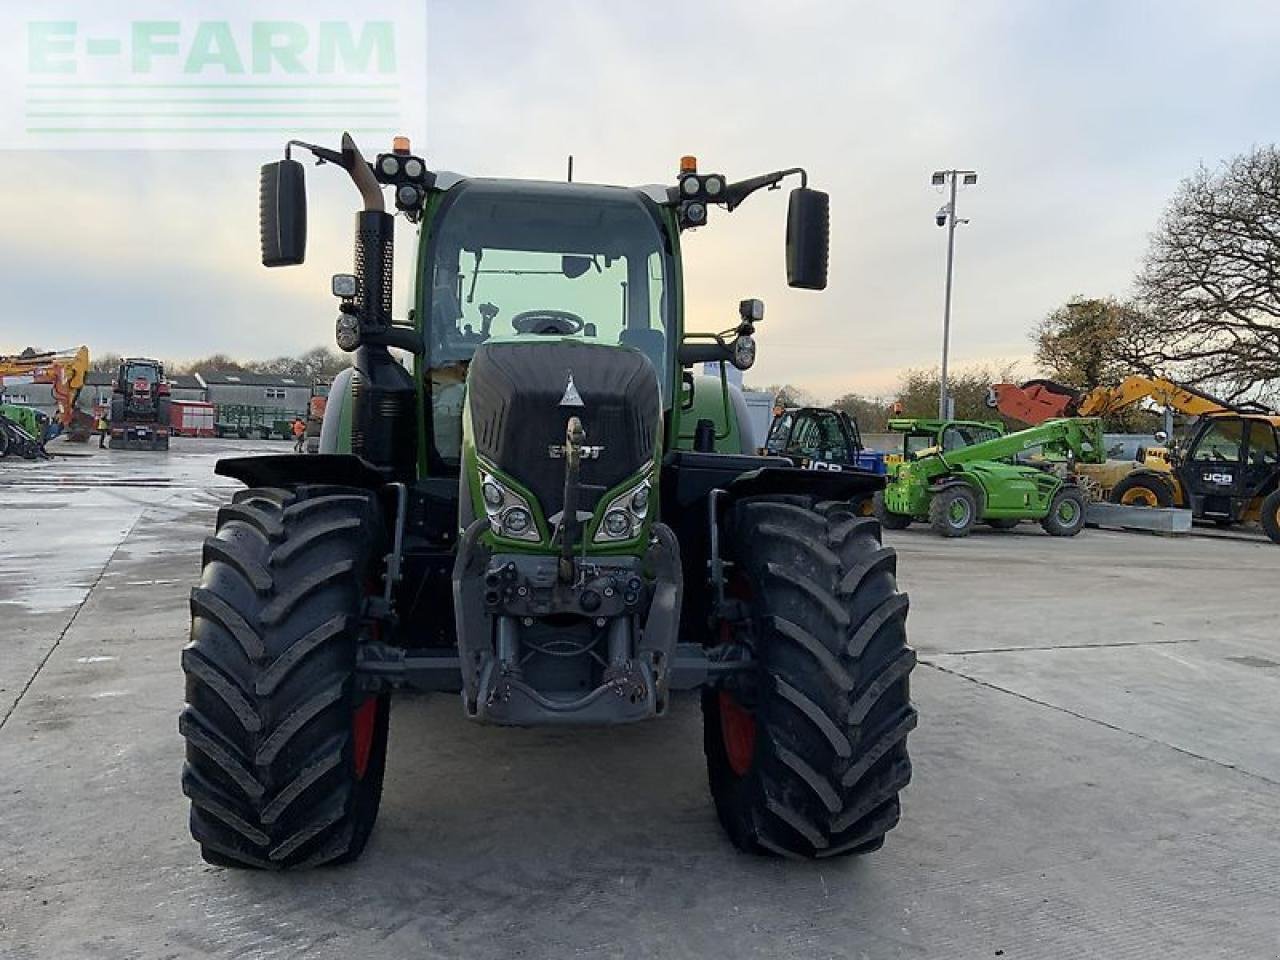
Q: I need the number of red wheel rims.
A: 2